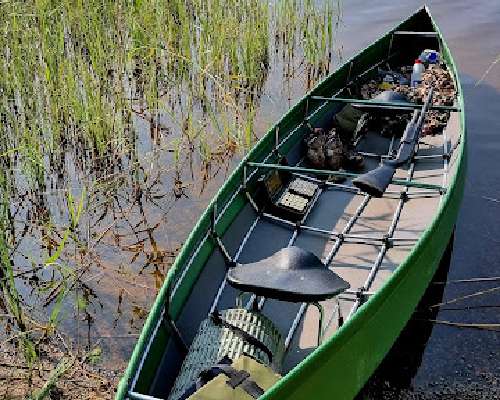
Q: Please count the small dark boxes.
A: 1